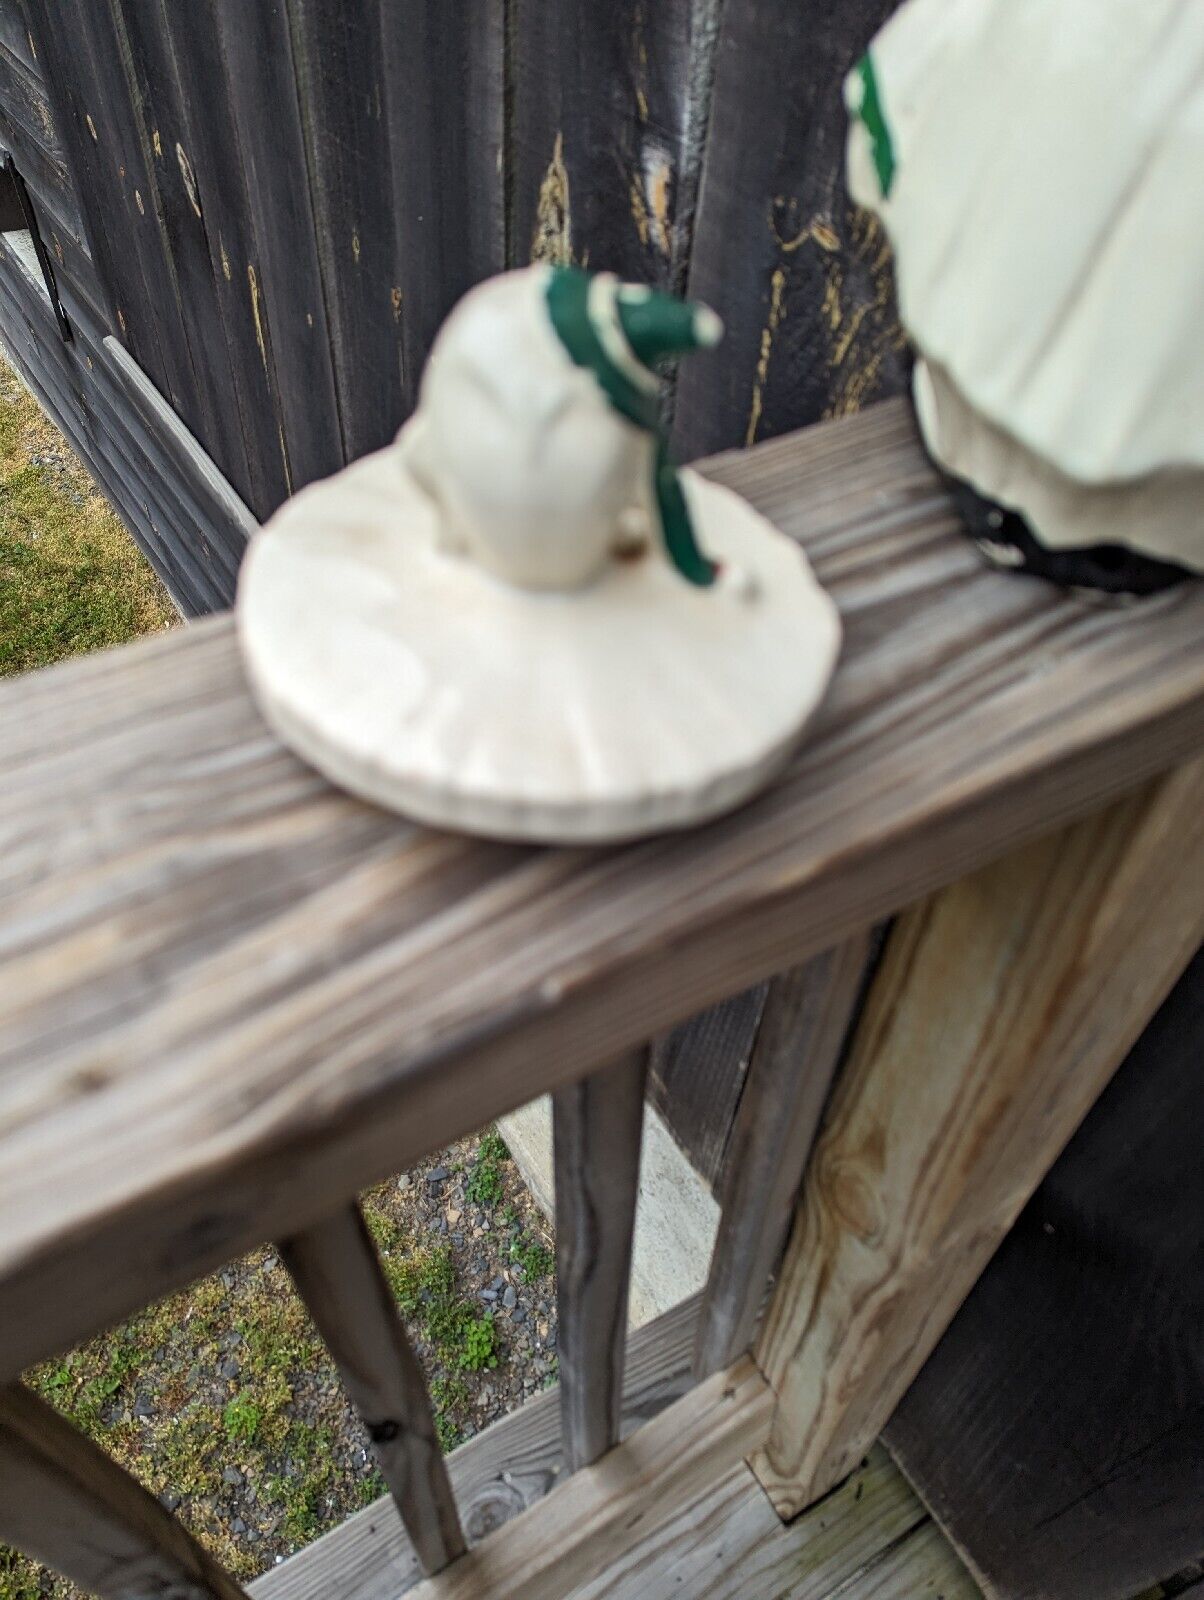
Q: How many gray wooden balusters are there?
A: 4